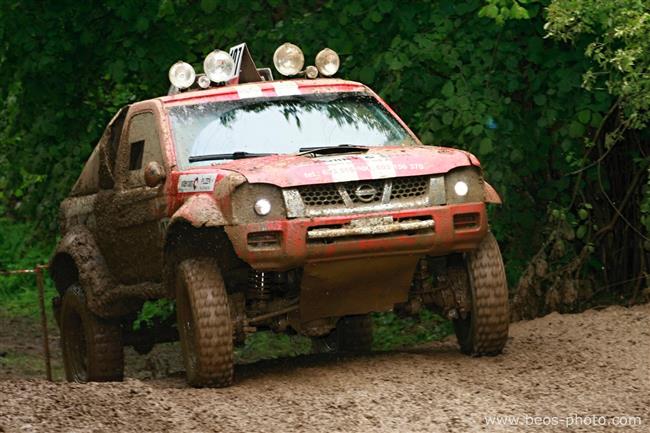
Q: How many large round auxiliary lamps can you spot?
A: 4